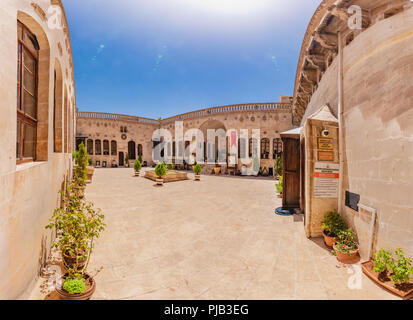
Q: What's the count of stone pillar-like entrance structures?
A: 1